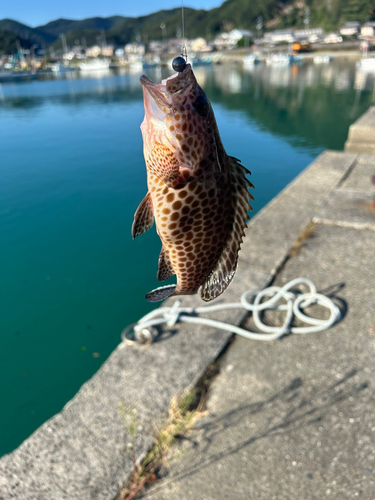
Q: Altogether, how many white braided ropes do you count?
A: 1